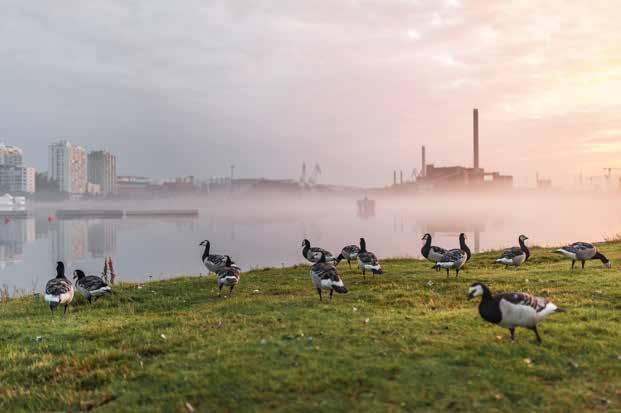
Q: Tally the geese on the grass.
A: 13